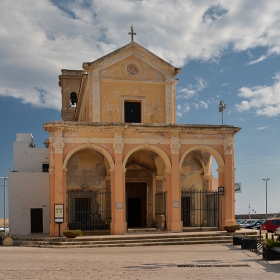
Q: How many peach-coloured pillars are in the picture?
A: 4